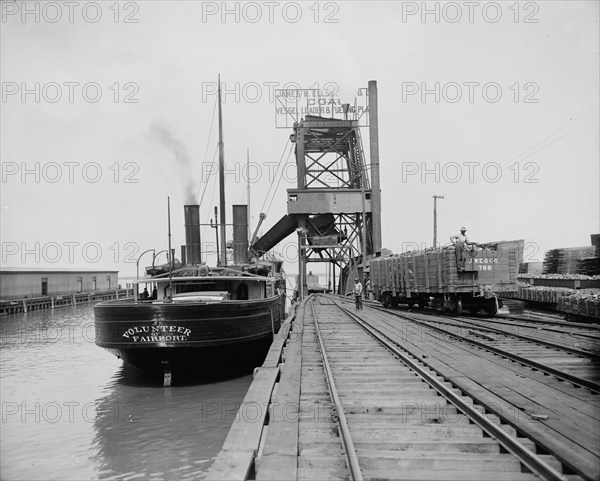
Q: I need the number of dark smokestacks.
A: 2